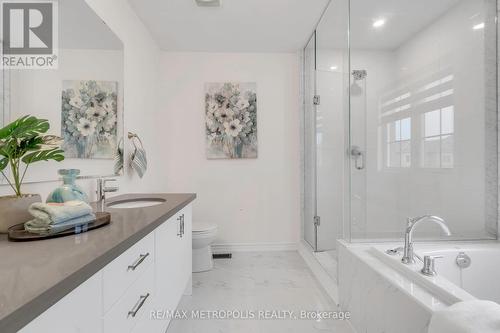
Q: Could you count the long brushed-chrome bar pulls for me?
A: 4